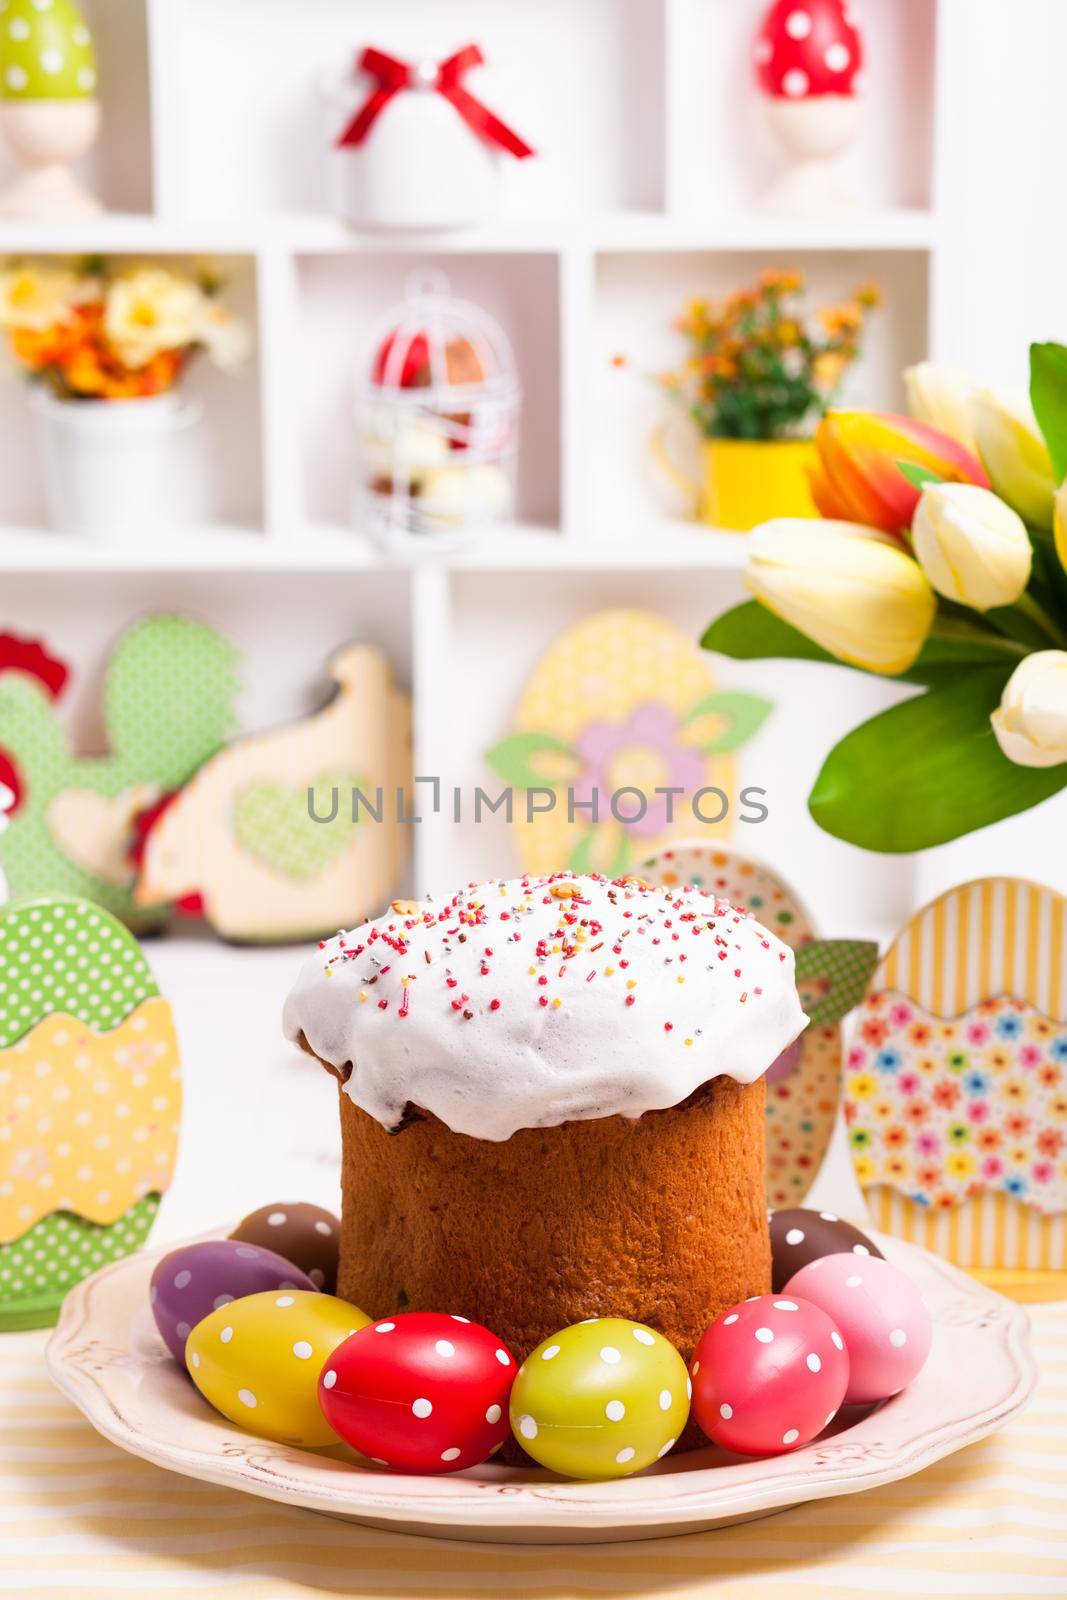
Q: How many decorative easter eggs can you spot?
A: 14